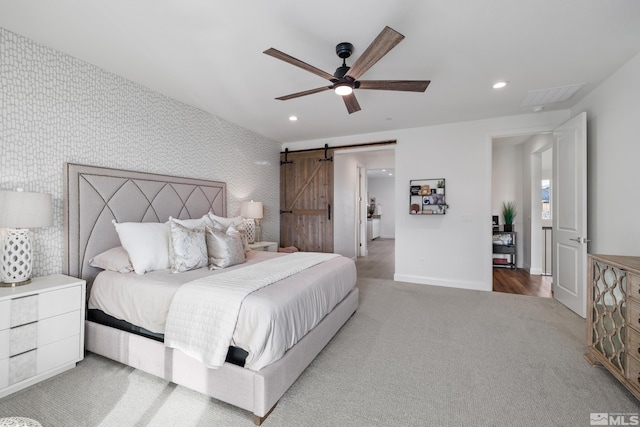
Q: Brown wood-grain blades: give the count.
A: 5